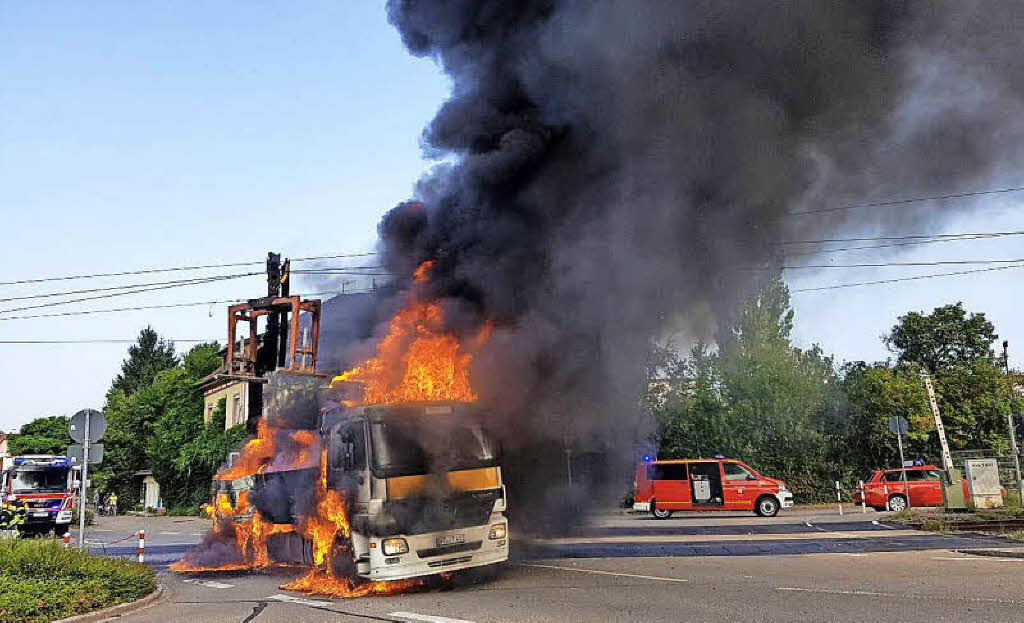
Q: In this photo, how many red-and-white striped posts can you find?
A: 5